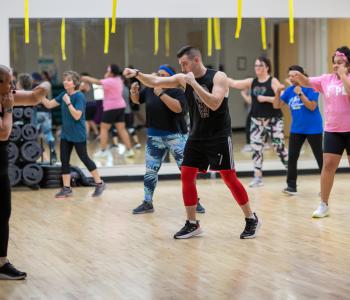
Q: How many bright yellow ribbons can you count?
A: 10